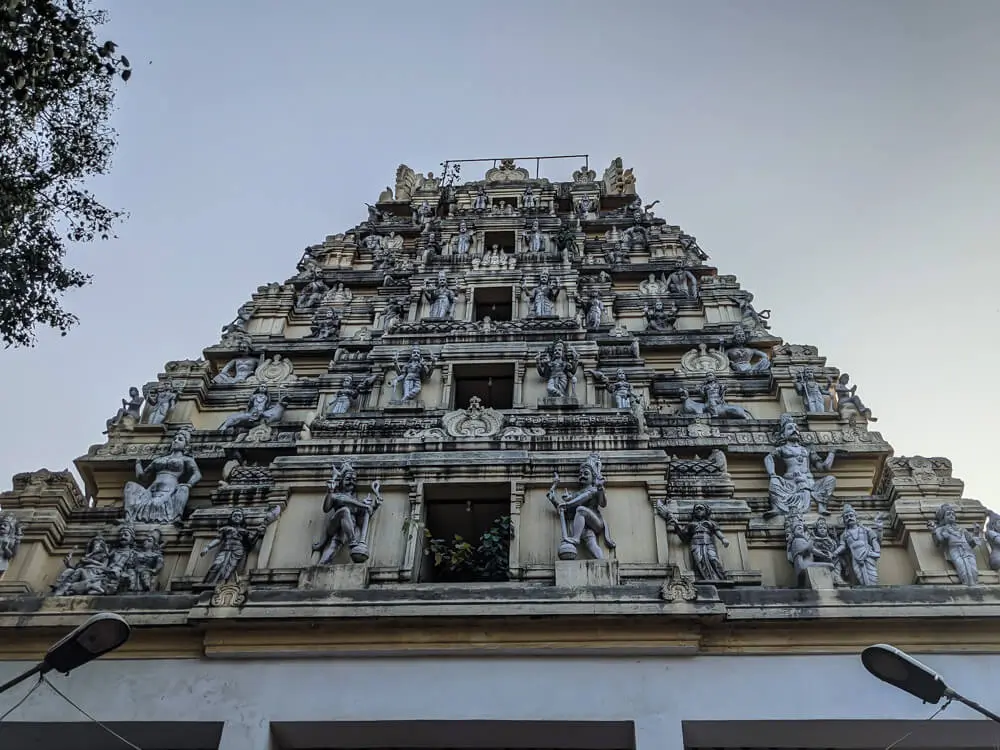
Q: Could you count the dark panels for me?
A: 5